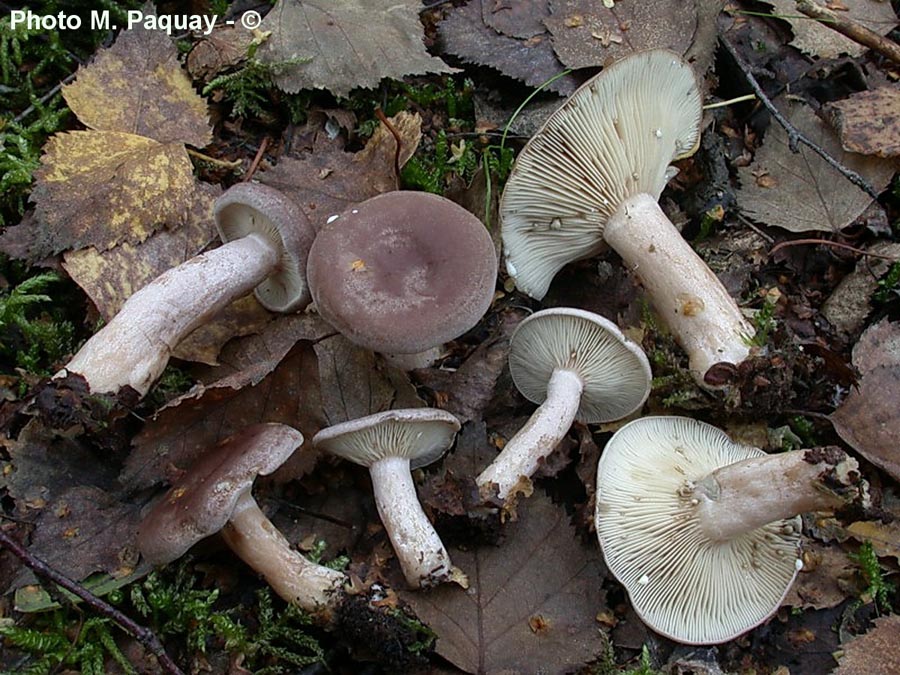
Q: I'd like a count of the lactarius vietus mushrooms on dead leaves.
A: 7